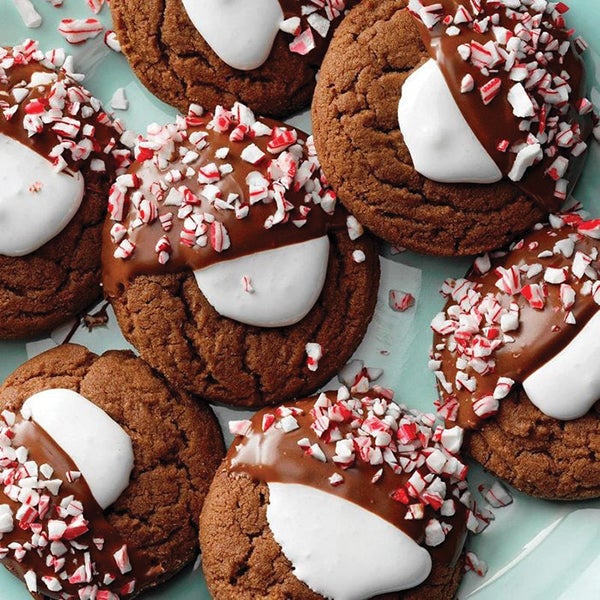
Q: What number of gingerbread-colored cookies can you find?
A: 7